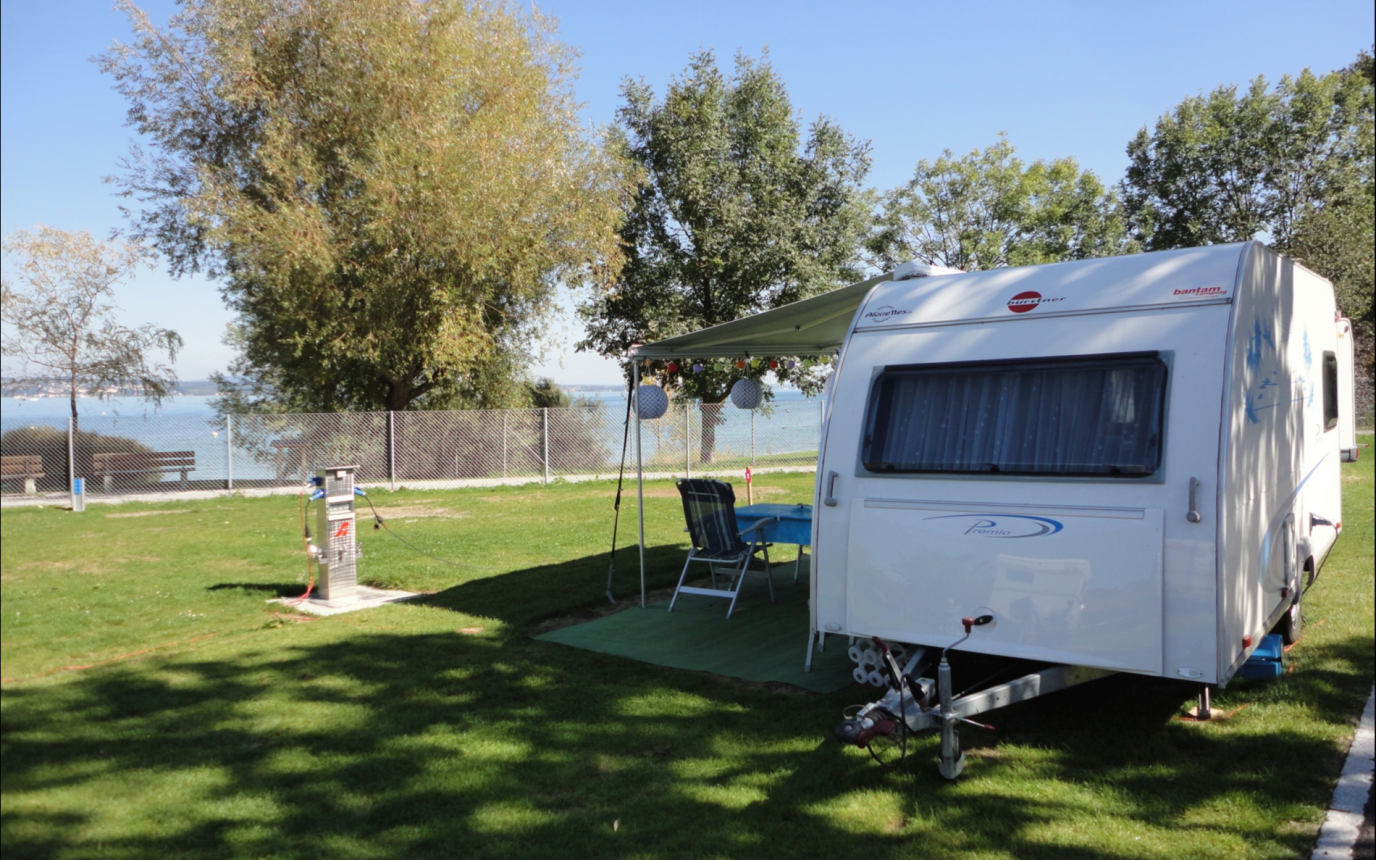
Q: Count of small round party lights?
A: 10